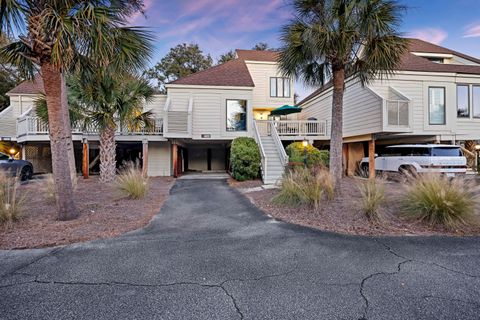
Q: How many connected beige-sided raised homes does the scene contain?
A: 3